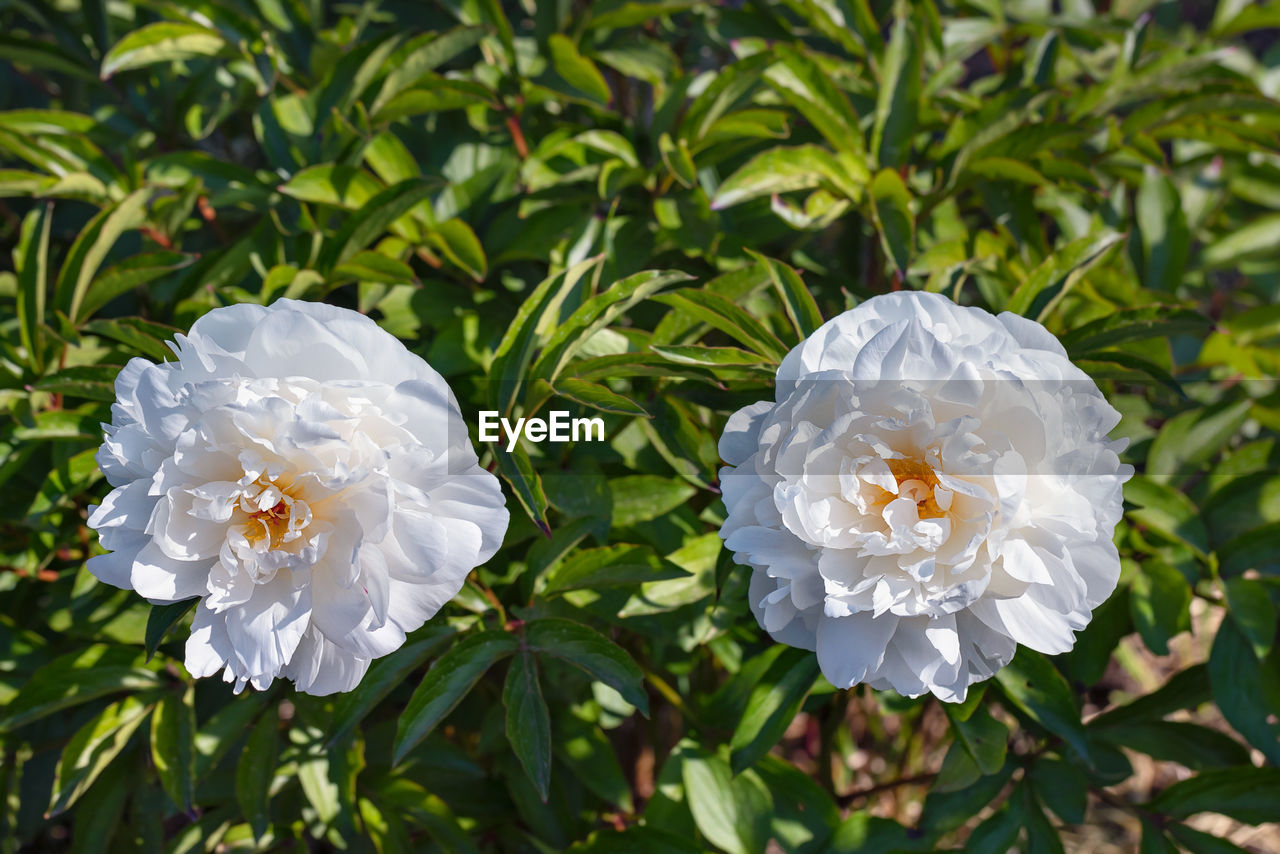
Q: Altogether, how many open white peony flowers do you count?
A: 2